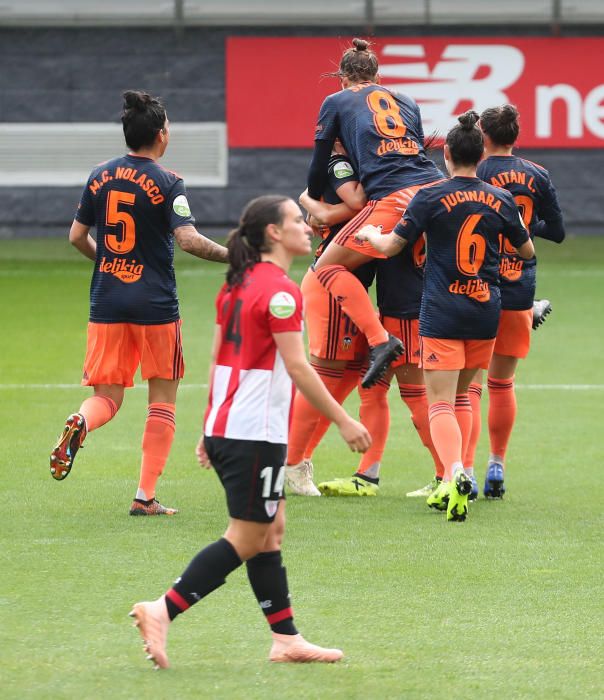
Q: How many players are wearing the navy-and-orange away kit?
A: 6